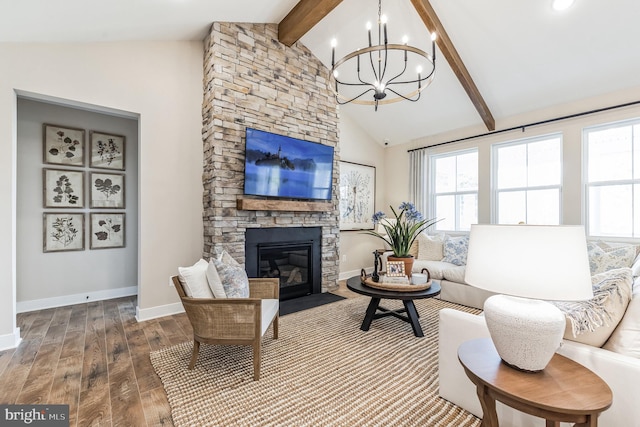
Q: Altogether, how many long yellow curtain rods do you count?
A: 0